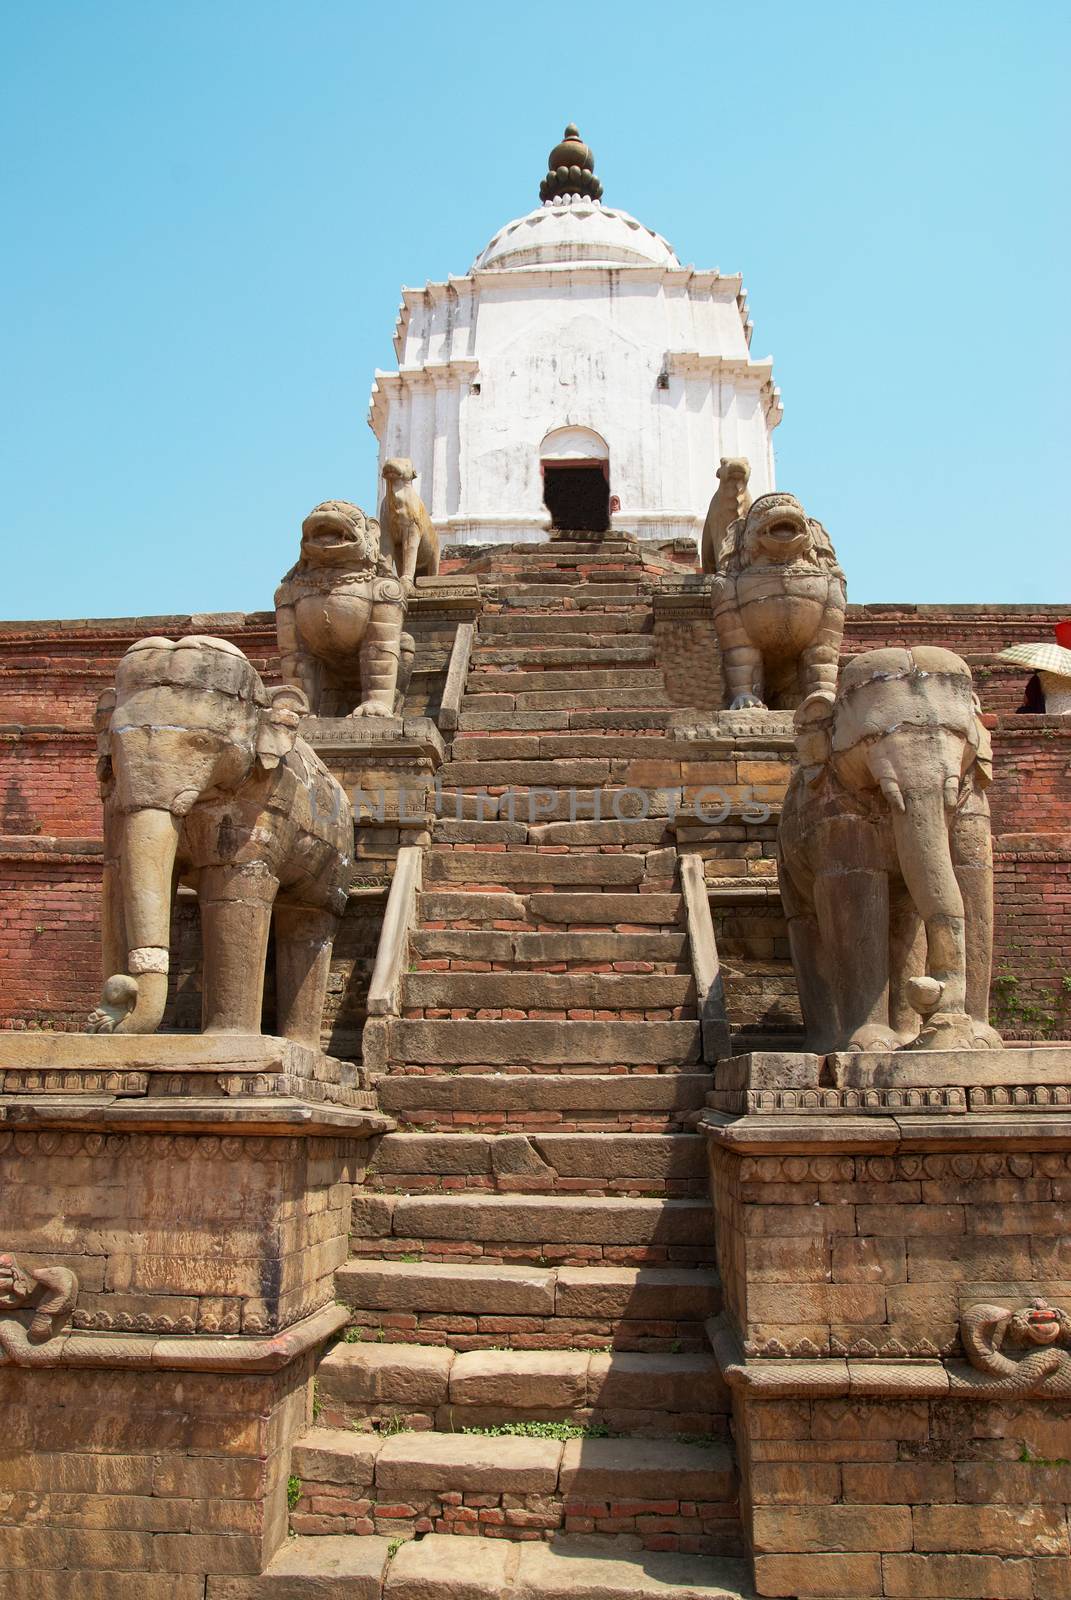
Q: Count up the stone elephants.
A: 2